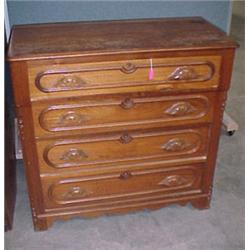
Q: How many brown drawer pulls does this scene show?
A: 8